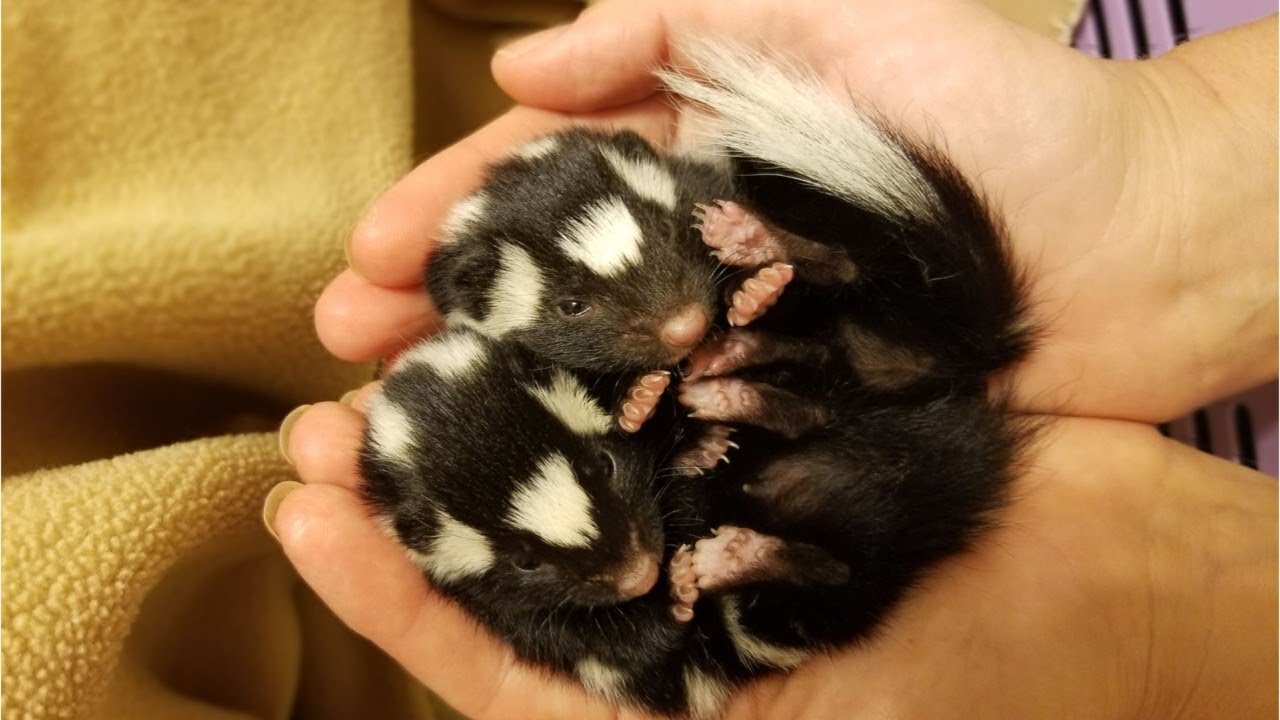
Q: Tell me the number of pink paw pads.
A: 8